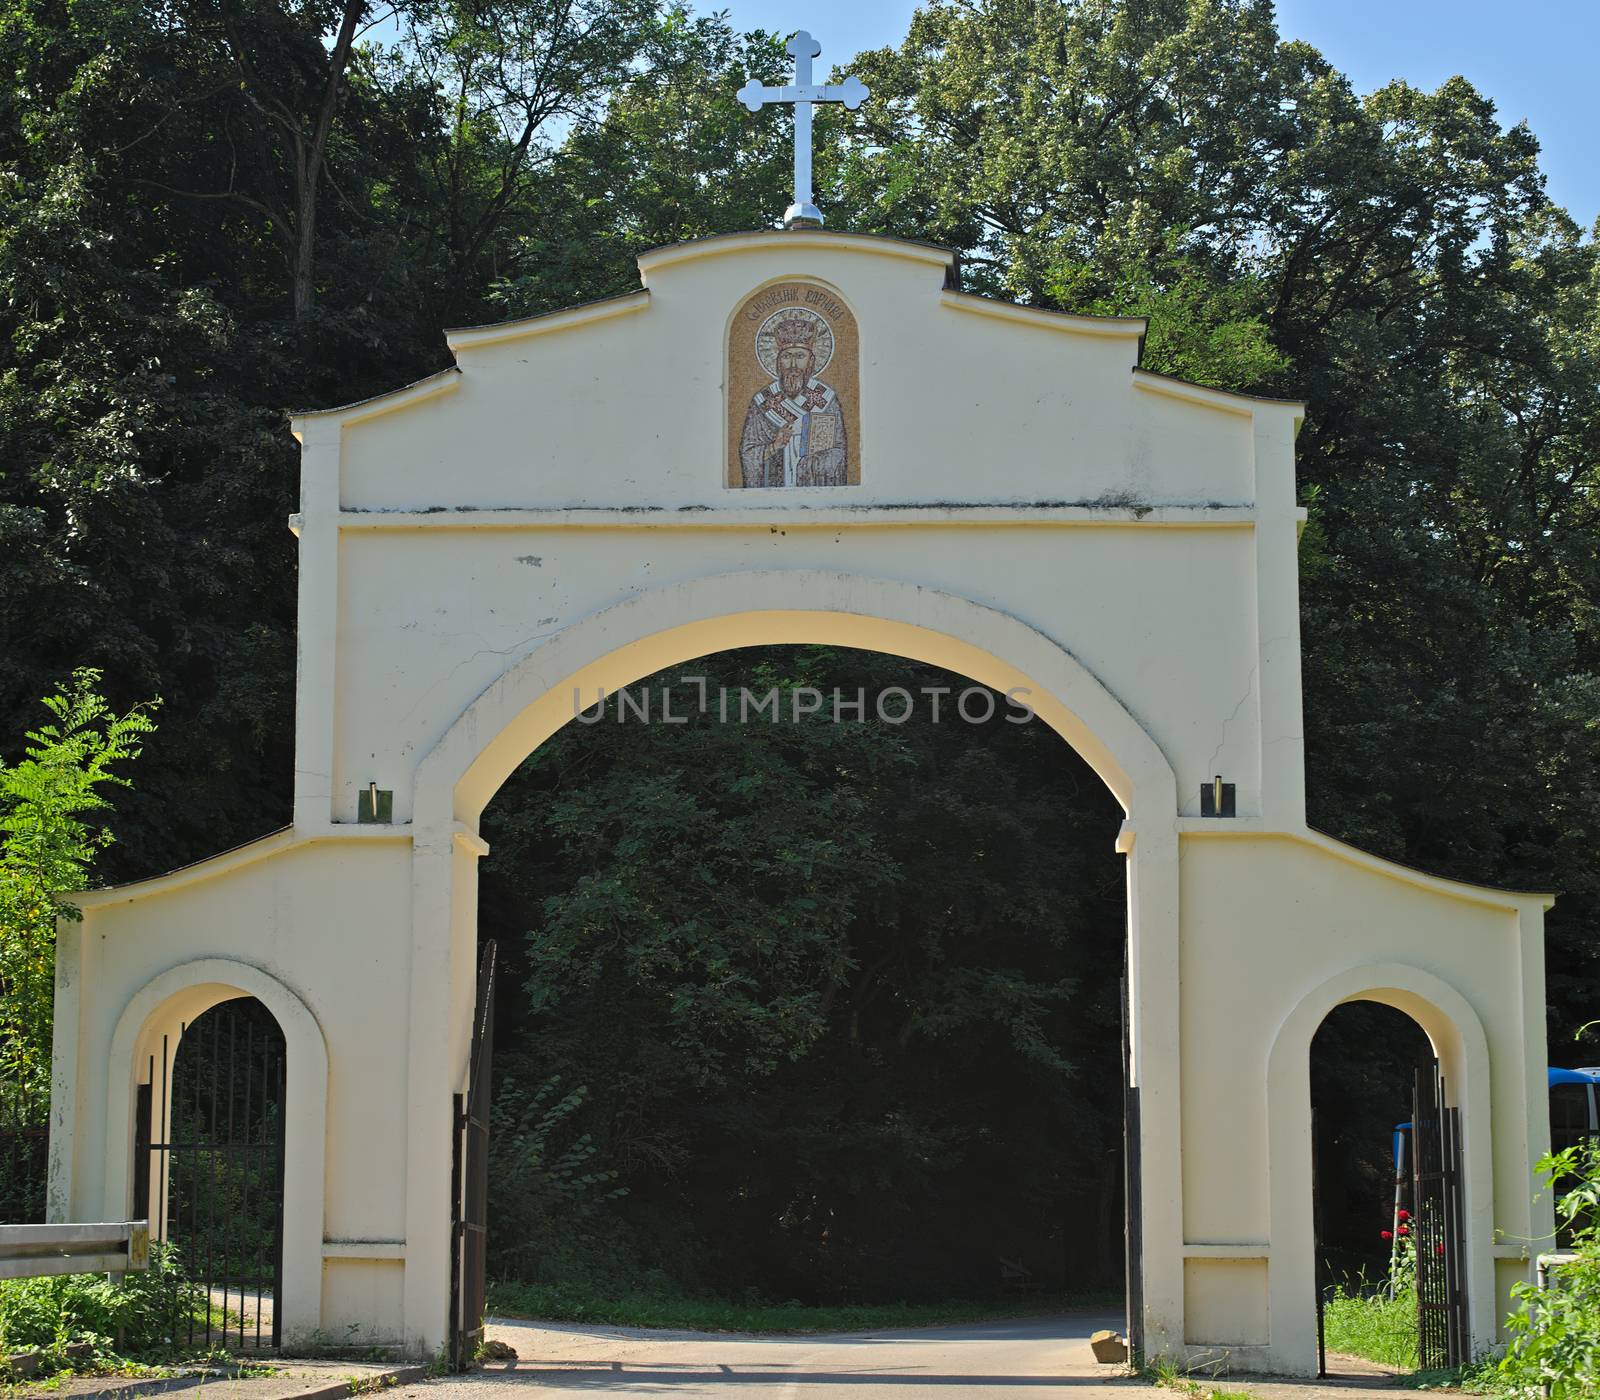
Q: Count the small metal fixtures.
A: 2